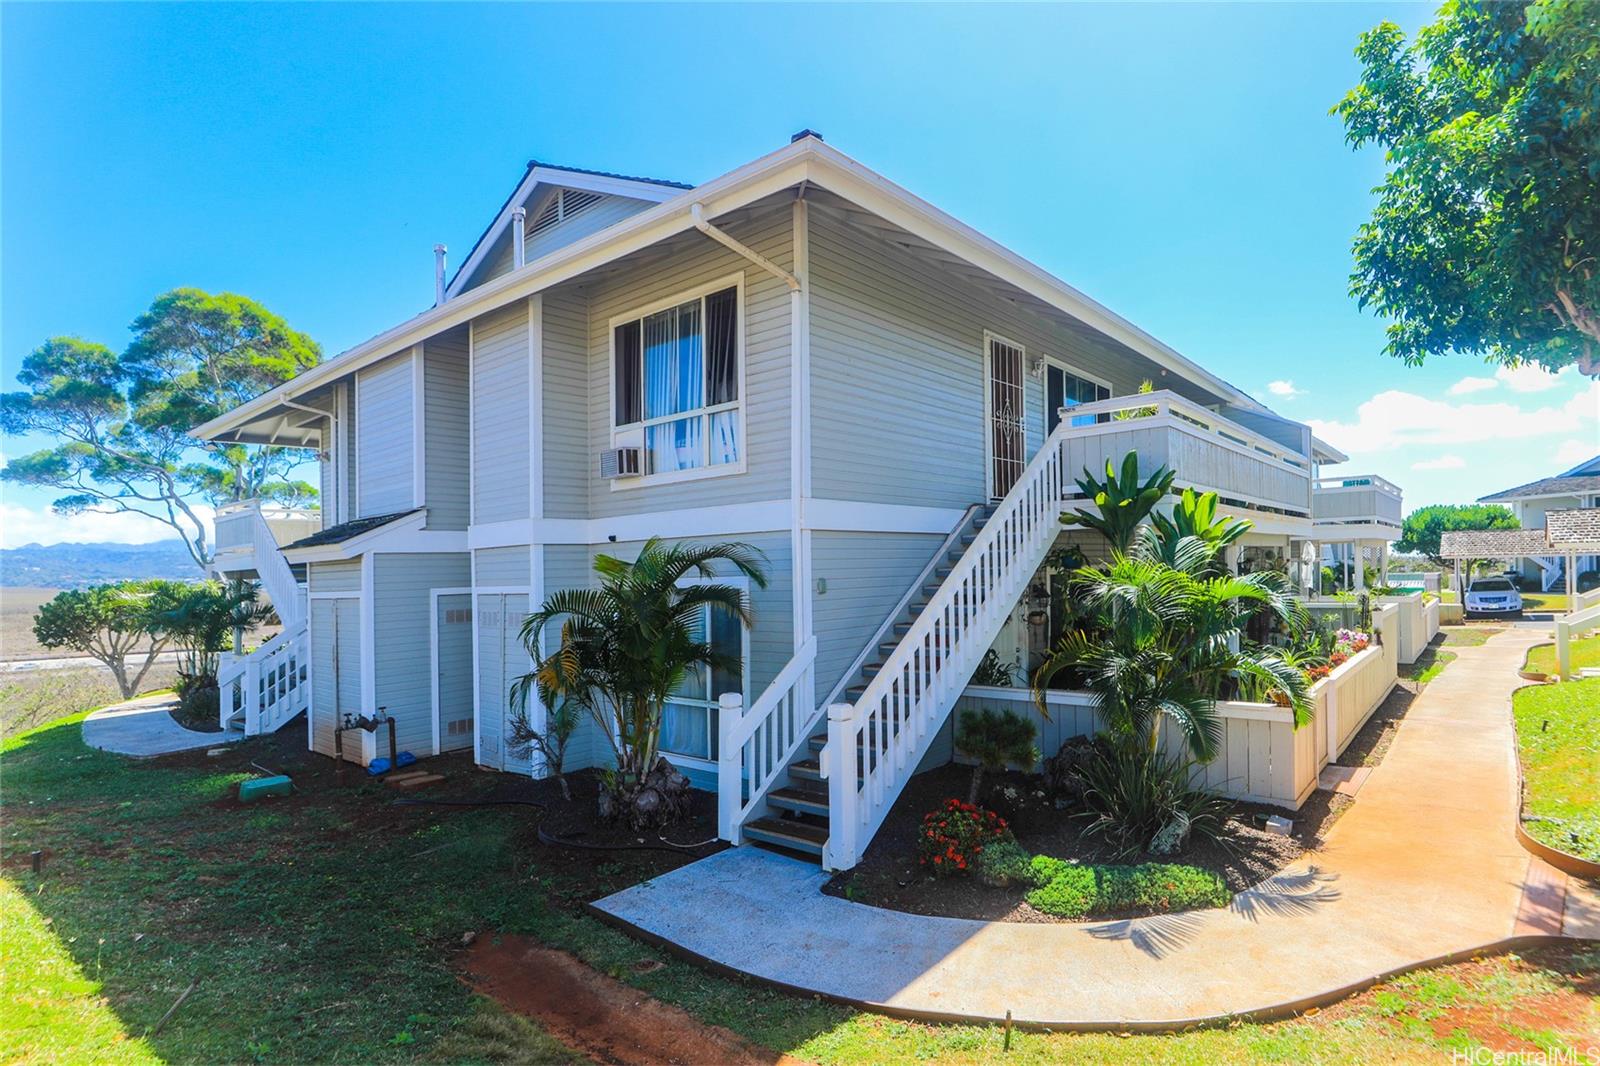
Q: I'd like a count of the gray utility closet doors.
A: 5